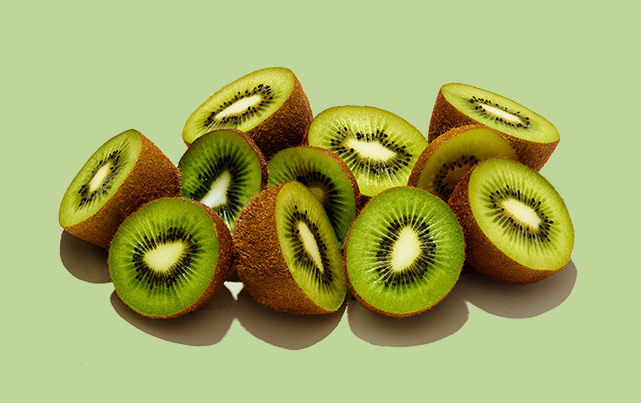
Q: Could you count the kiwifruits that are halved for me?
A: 11